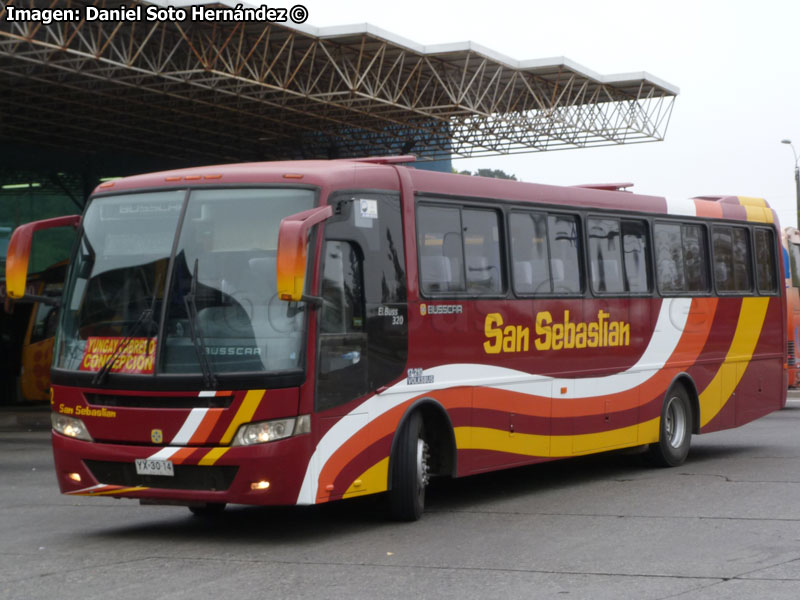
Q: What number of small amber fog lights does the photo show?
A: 2